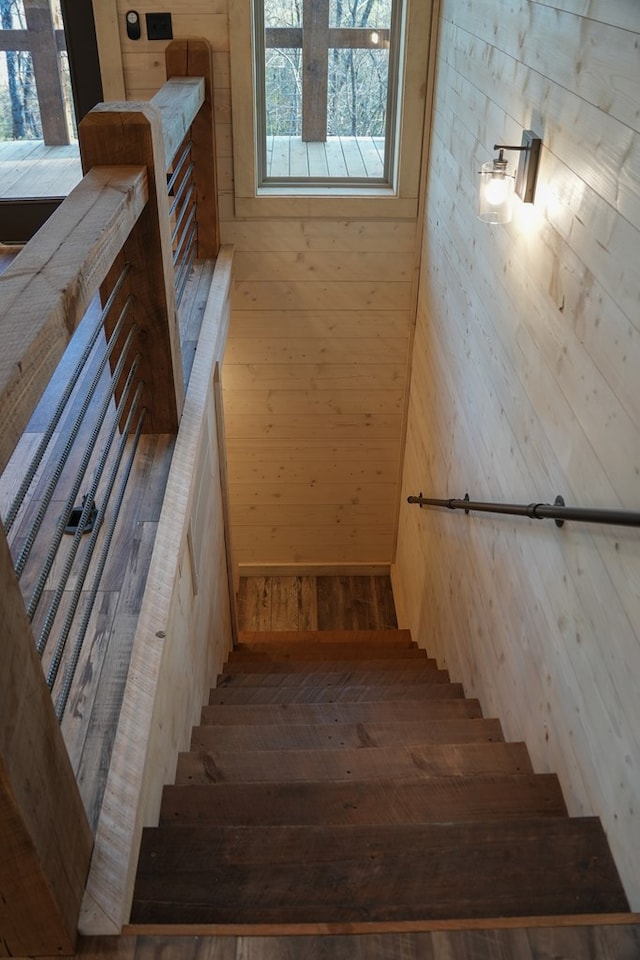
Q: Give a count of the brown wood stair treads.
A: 11